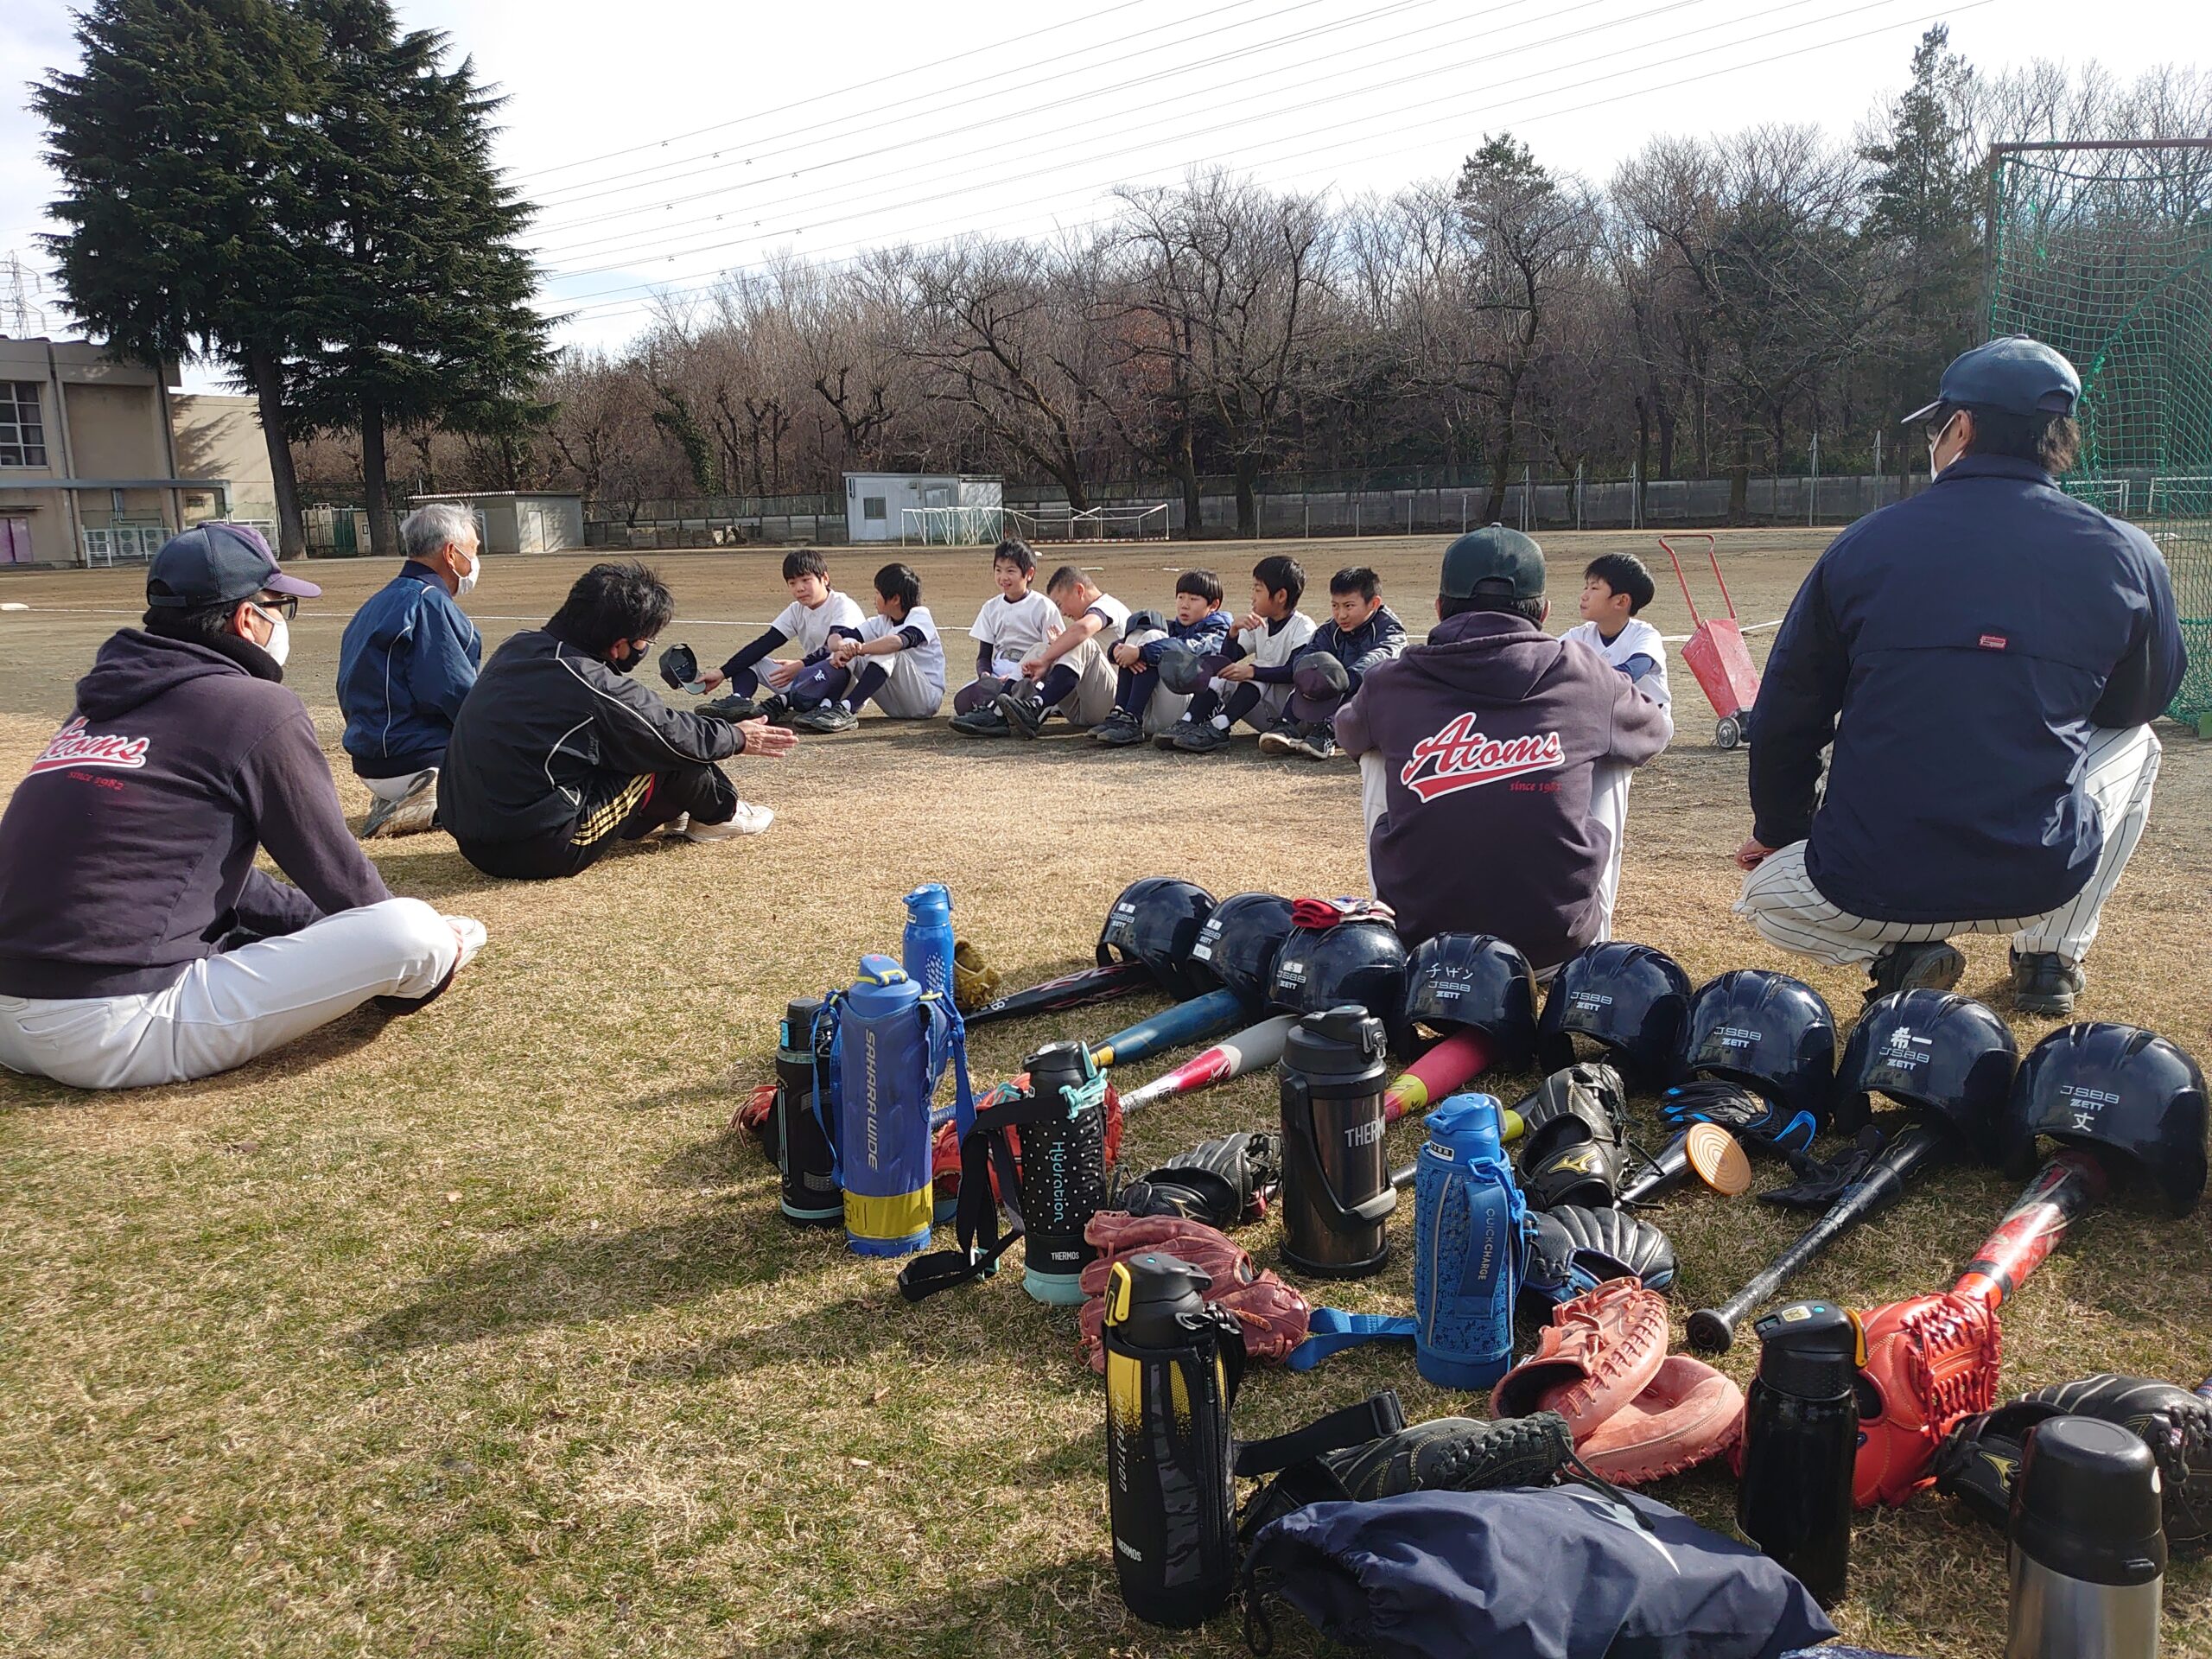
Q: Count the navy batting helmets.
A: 8